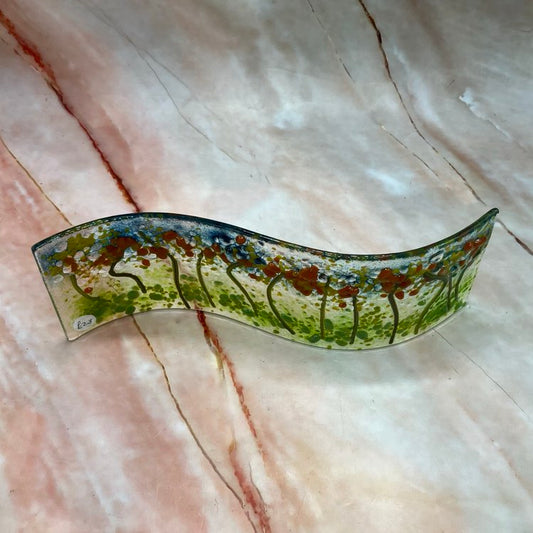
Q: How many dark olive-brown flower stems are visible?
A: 12